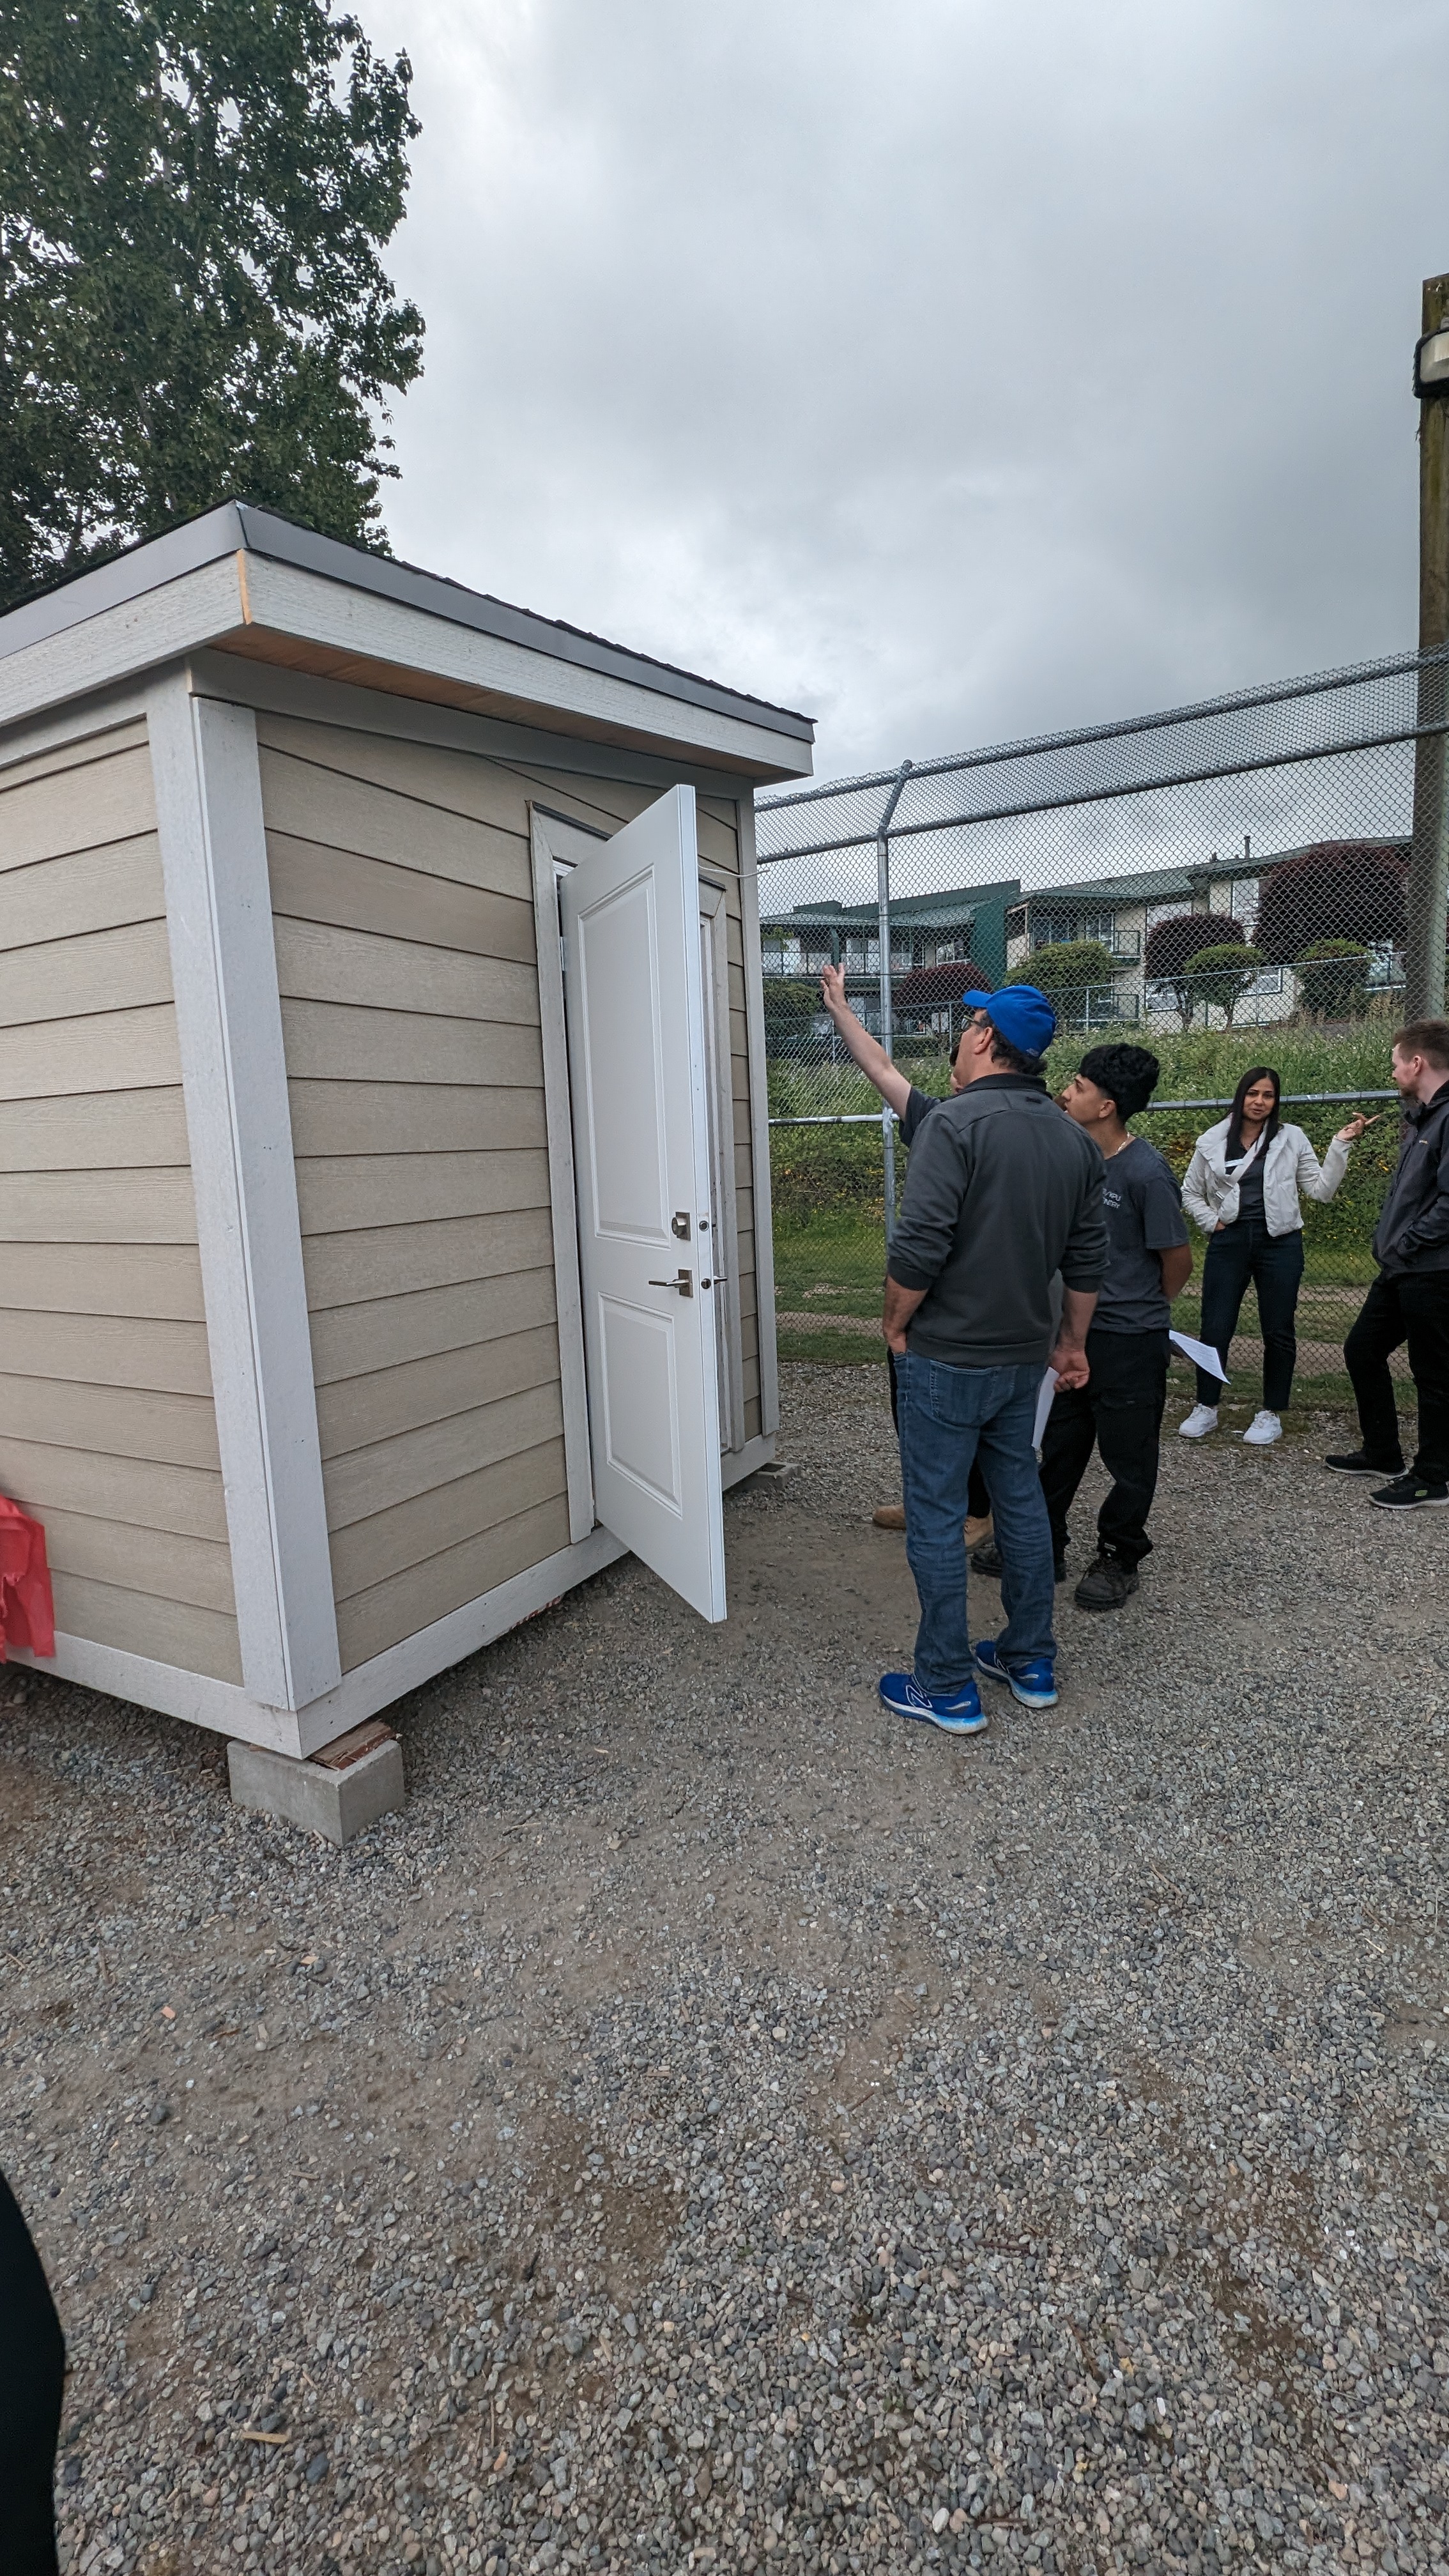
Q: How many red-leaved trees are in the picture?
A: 3